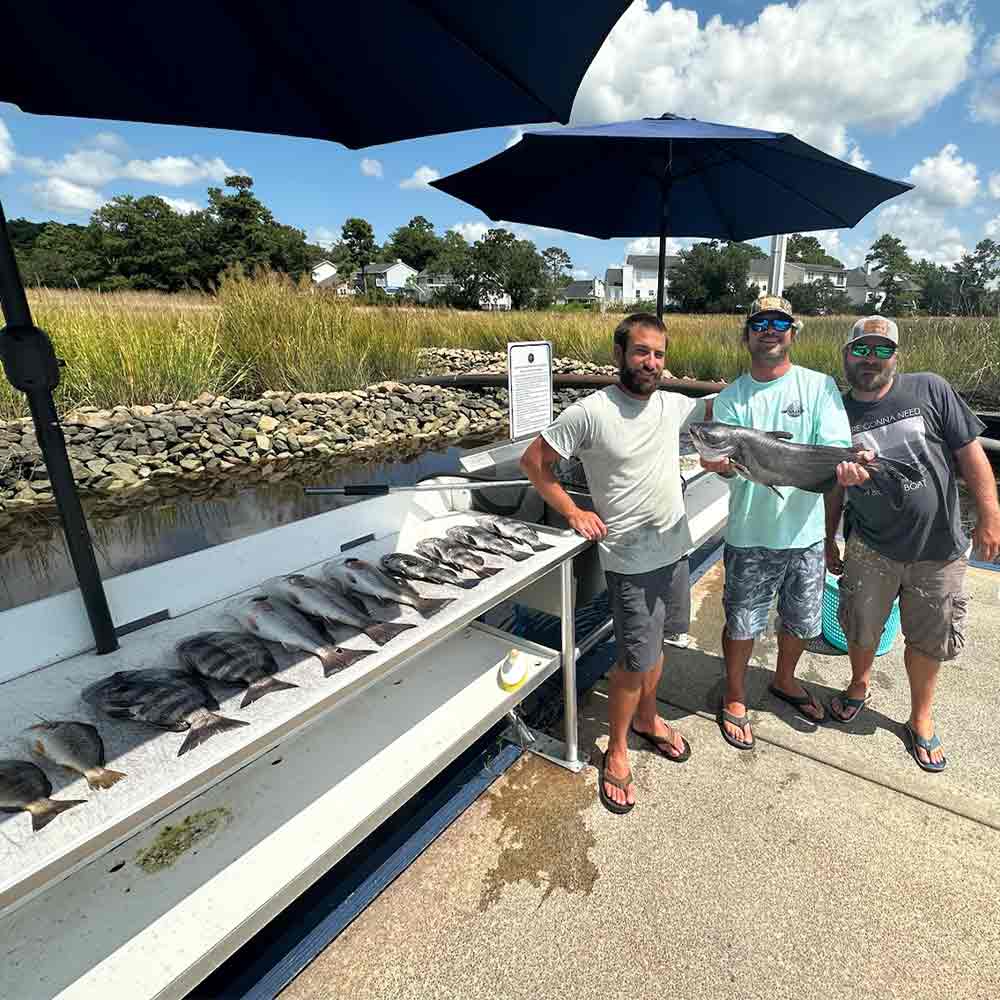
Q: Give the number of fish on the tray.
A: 11